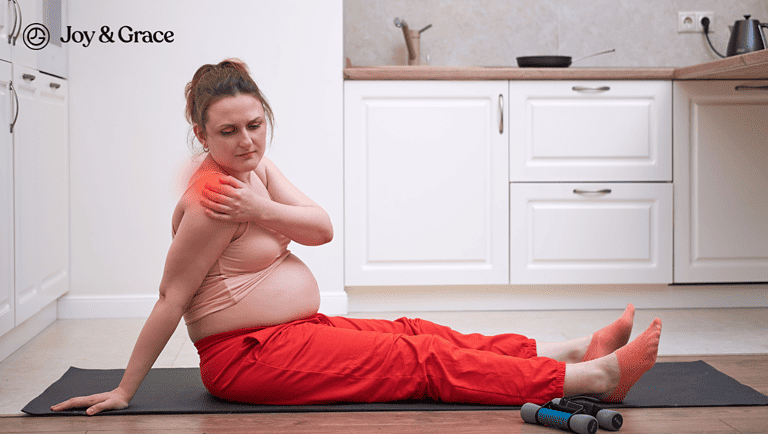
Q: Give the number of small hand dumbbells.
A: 2